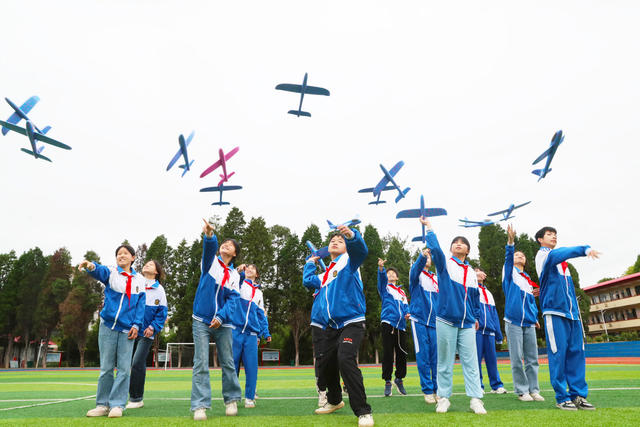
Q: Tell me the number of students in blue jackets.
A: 11